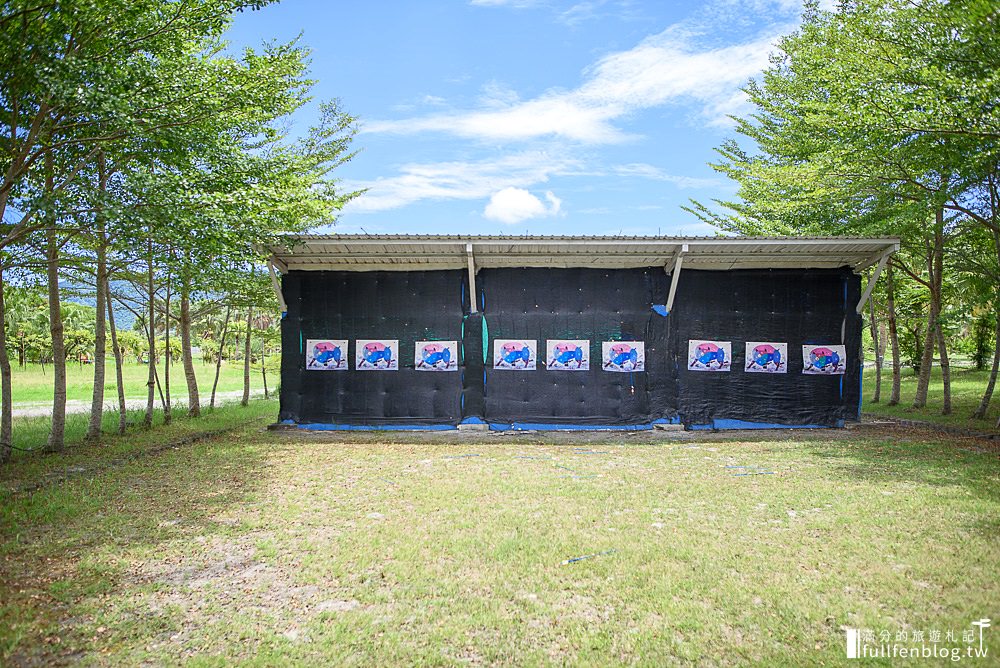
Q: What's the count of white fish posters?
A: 9